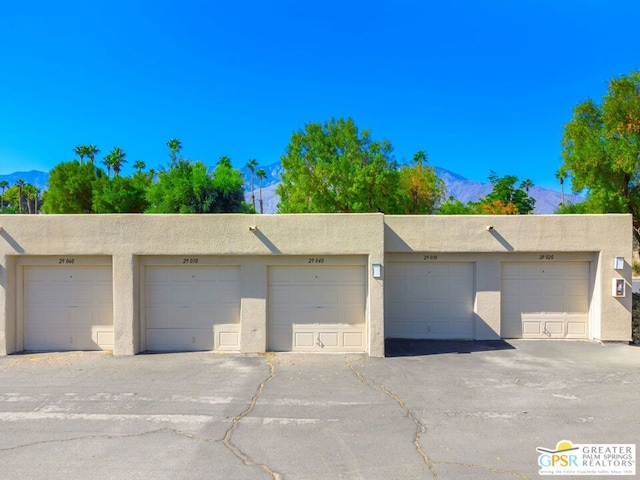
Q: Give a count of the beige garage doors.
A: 5